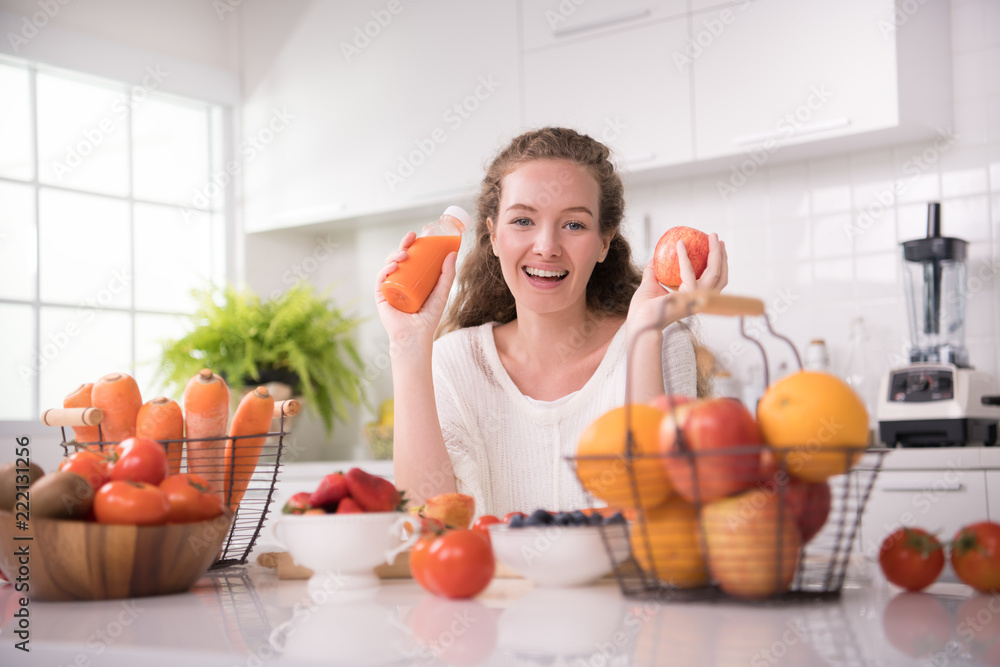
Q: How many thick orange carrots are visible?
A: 5